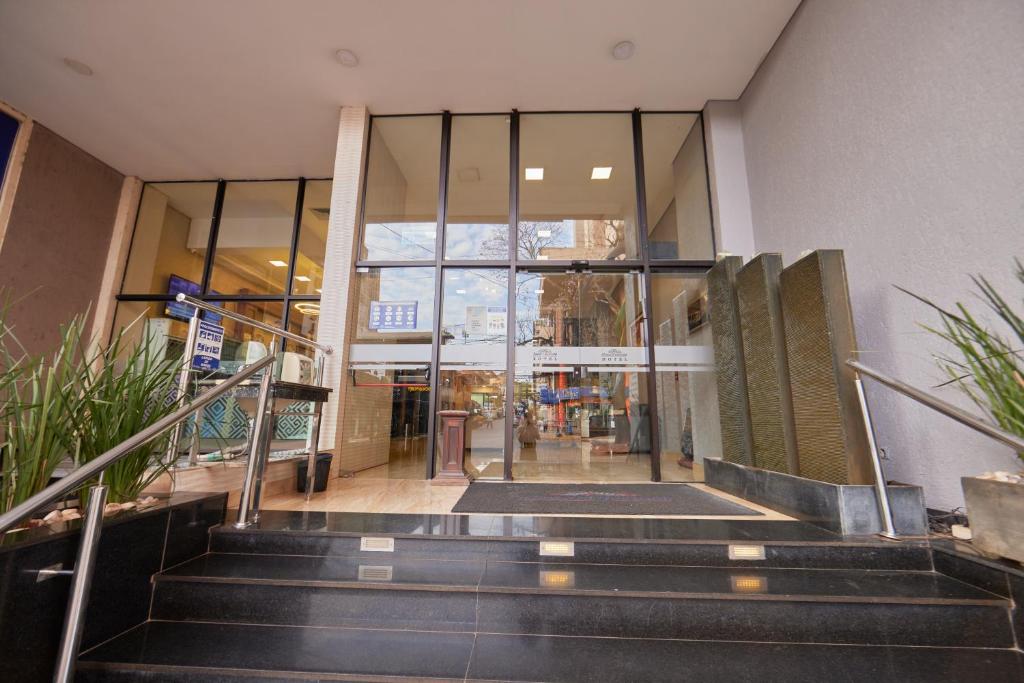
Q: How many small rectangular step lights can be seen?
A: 3